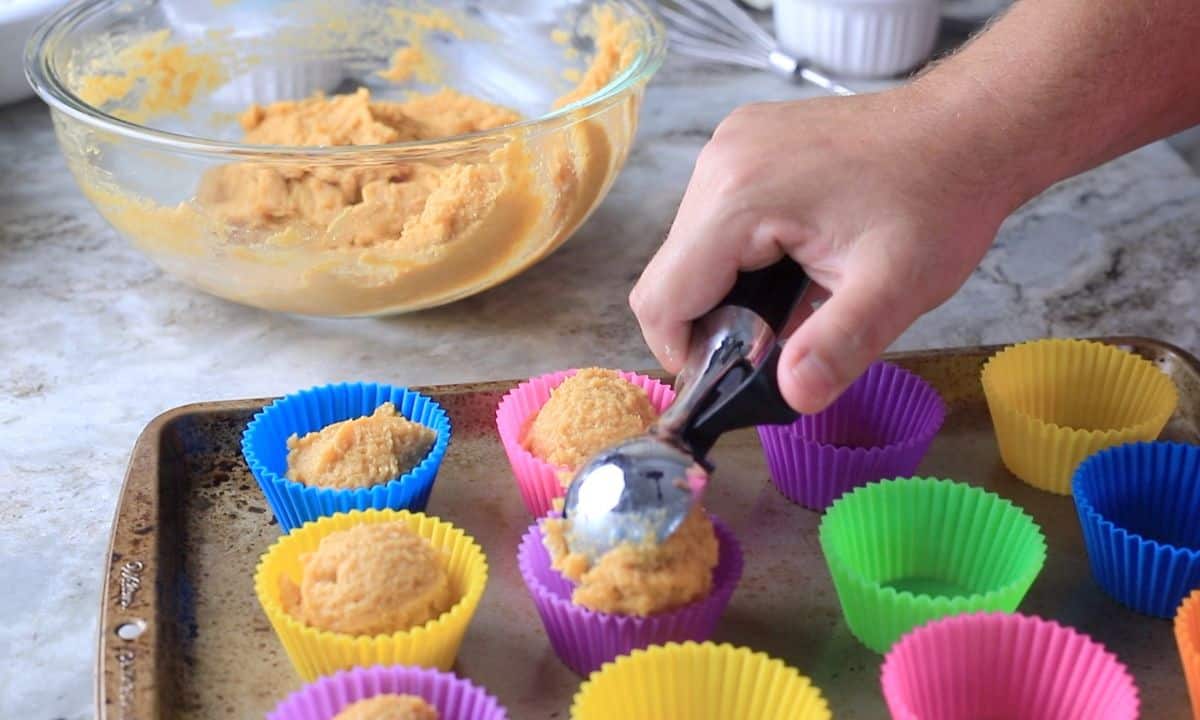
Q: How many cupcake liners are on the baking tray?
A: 12